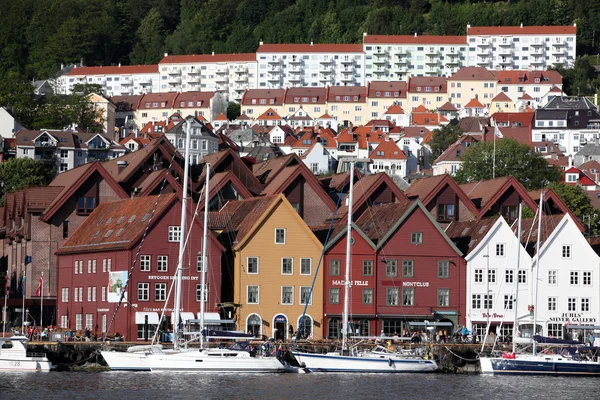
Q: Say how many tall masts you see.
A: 5